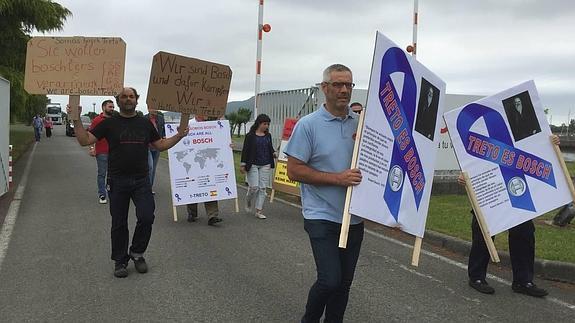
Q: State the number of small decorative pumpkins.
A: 0